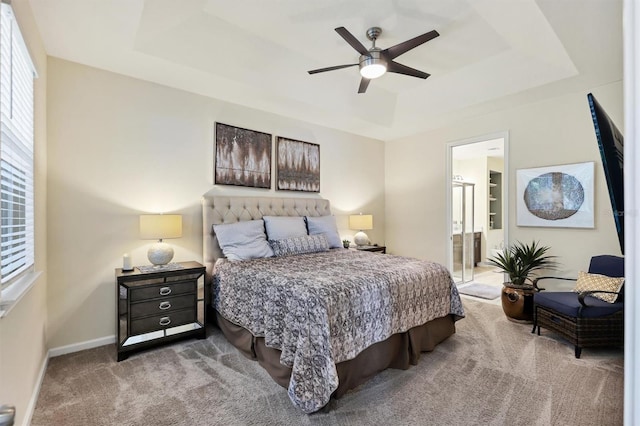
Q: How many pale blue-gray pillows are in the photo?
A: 3